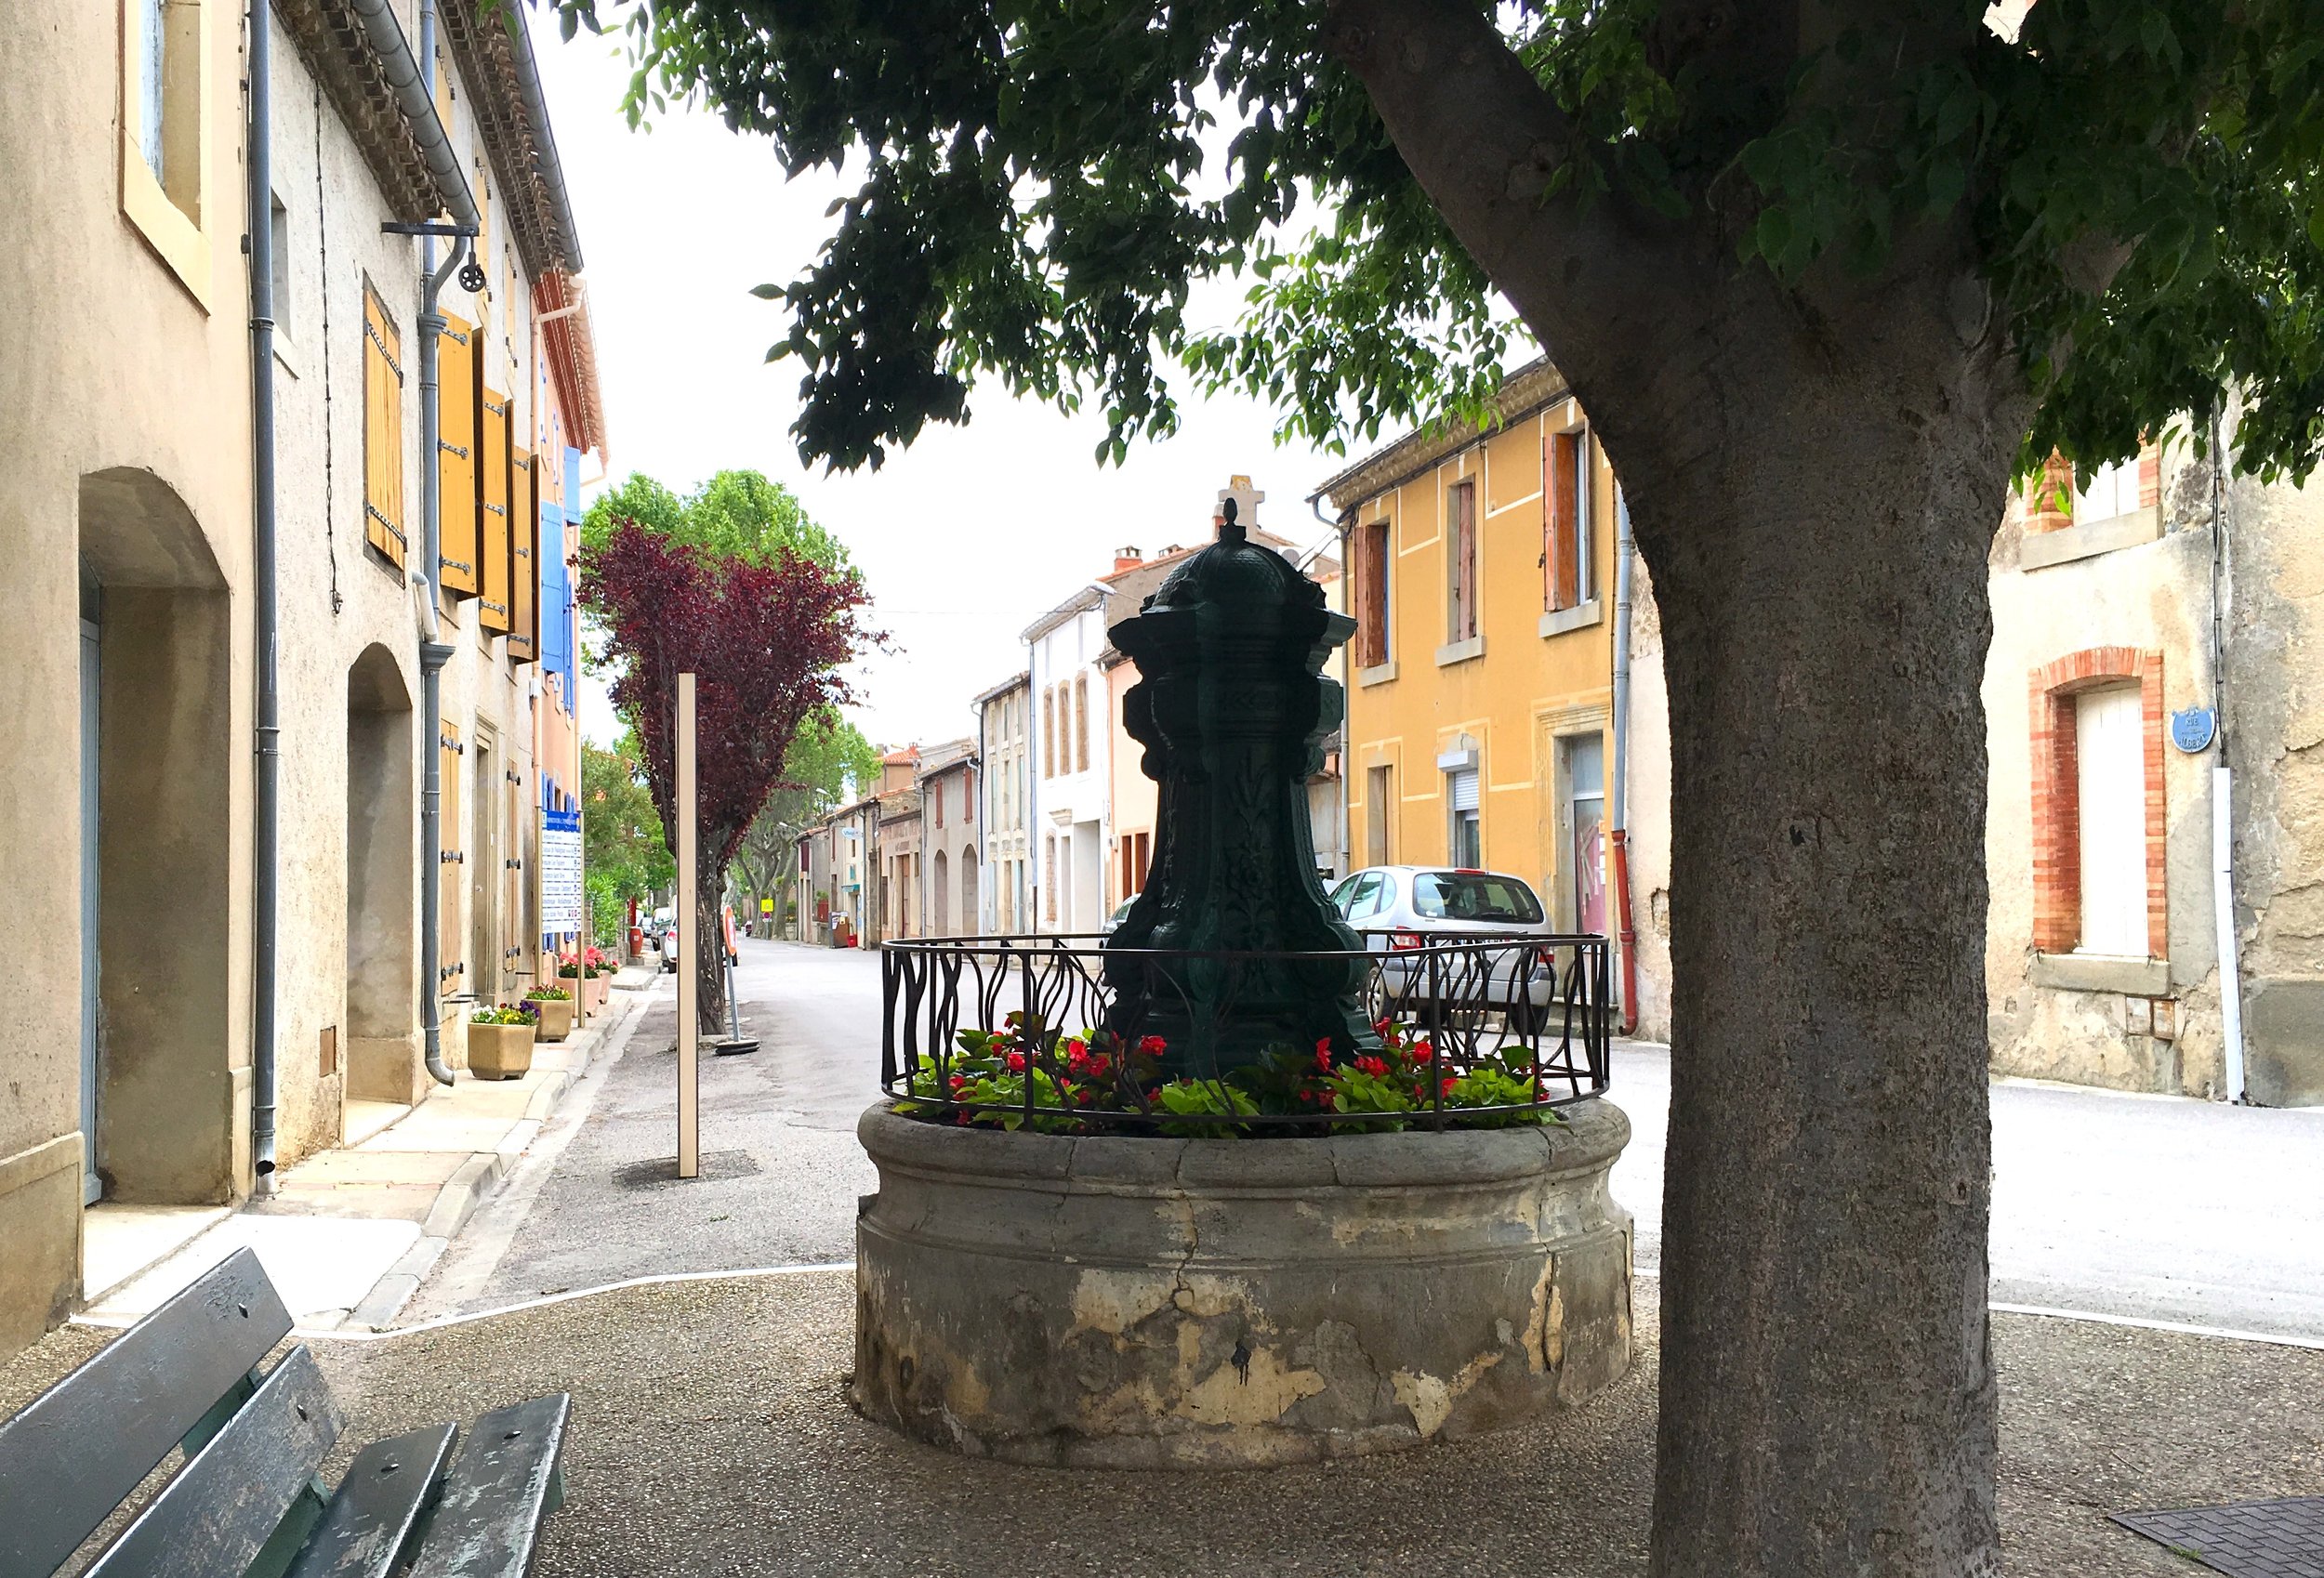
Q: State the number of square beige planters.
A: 2